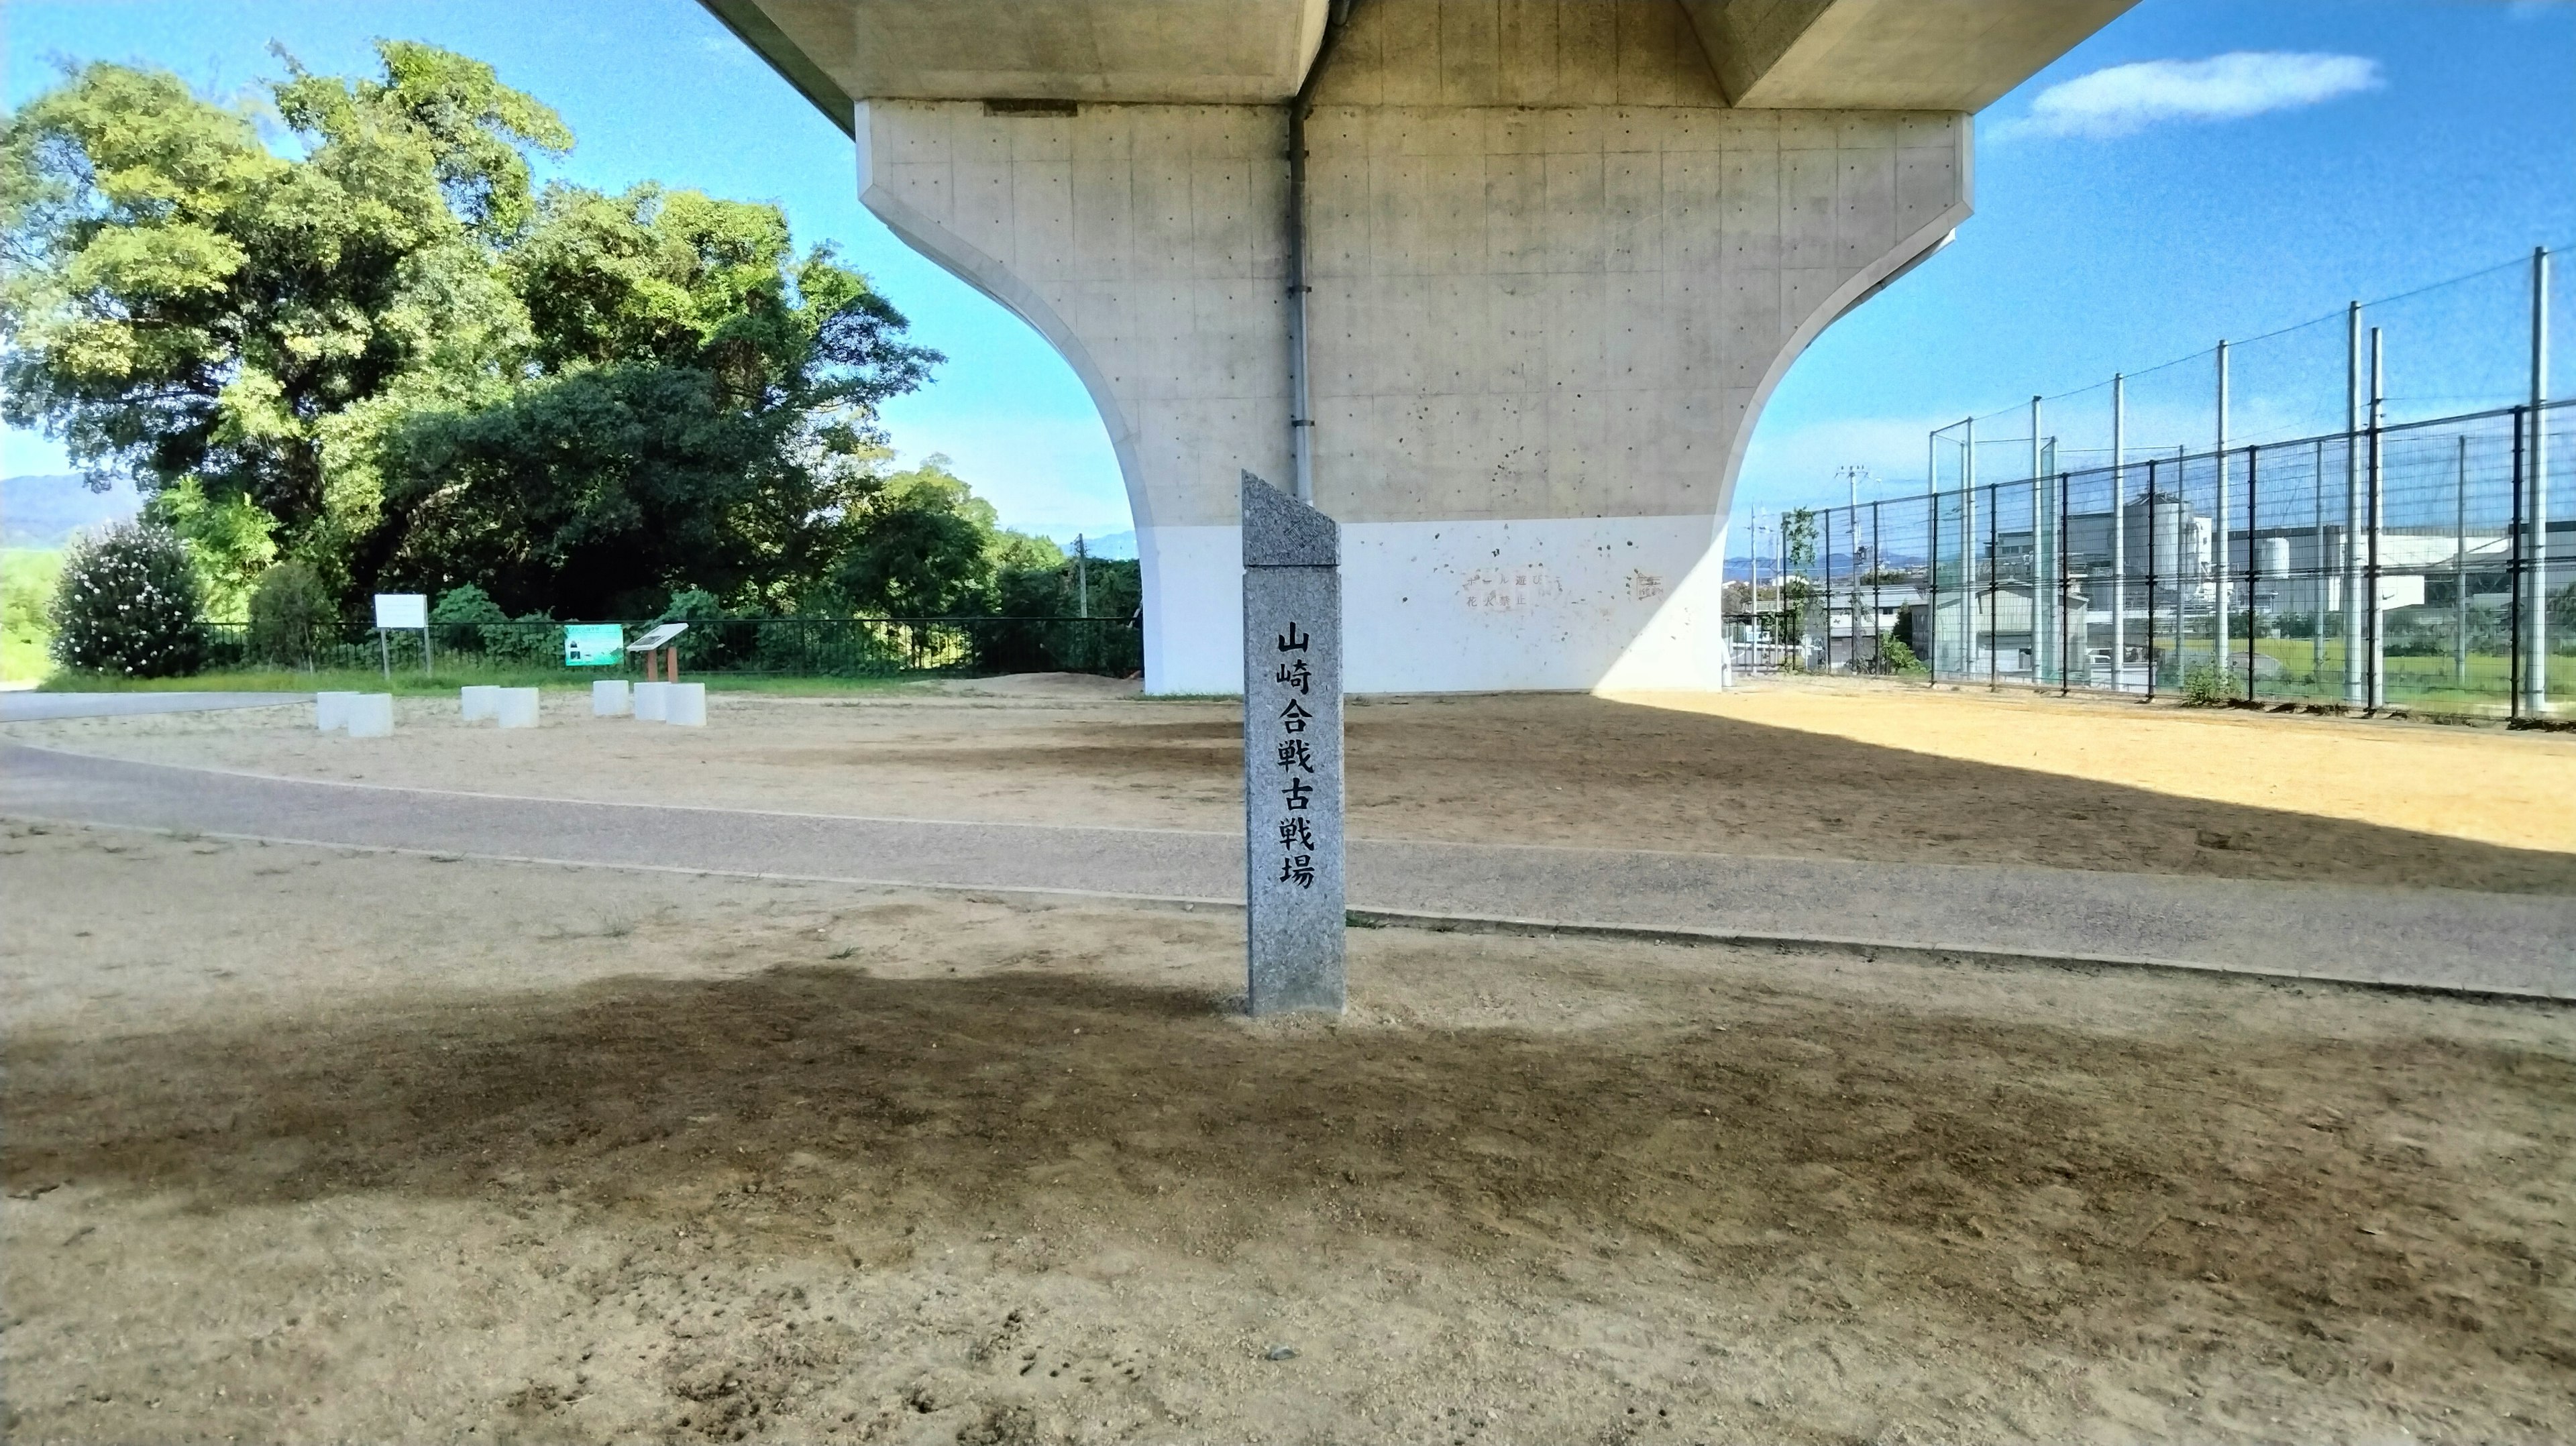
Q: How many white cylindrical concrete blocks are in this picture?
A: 7